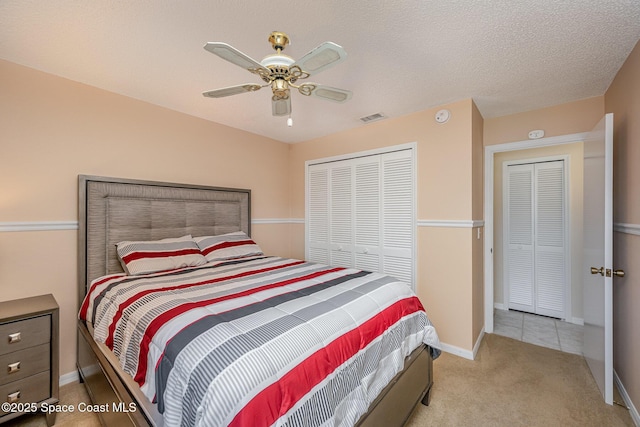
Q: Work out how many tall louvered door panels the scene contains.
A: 6